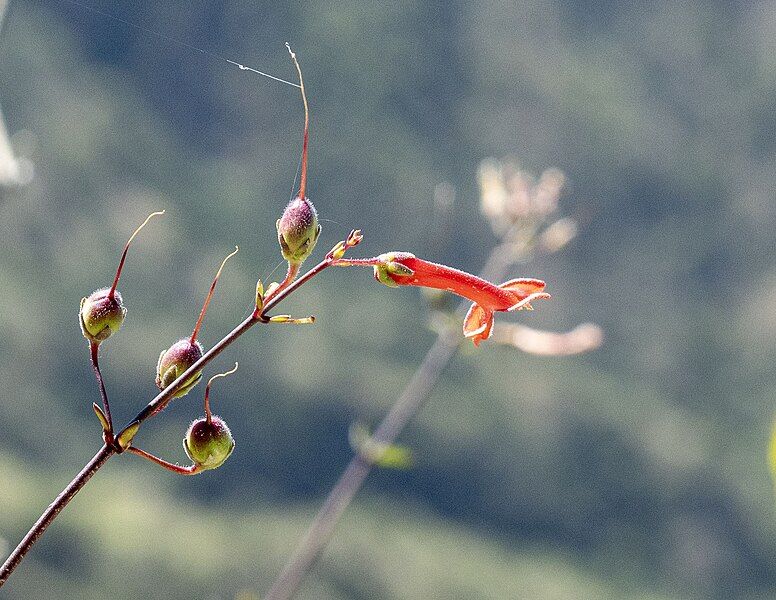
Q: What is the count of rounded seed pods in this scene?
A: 4